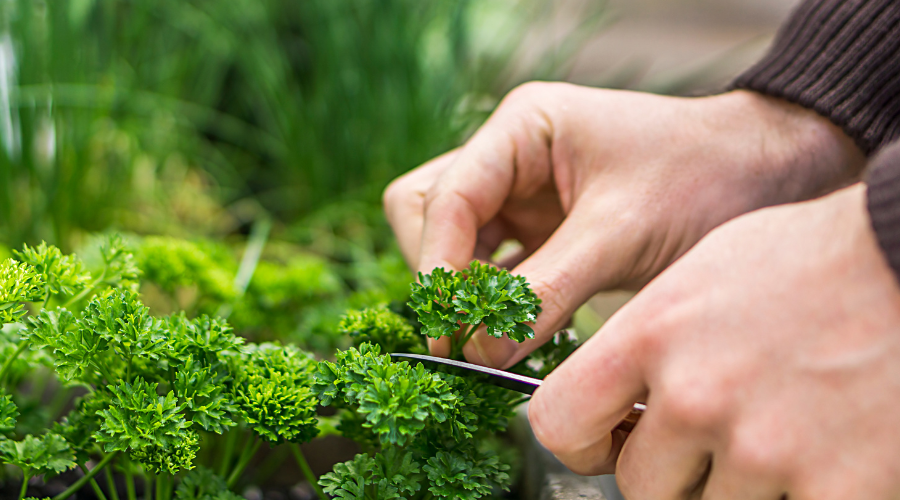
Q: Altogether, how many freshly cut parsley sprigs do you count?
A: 1